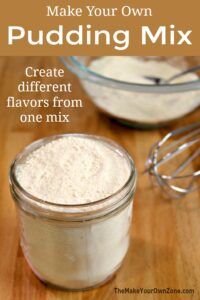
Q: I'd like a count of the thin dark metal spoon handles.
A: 1